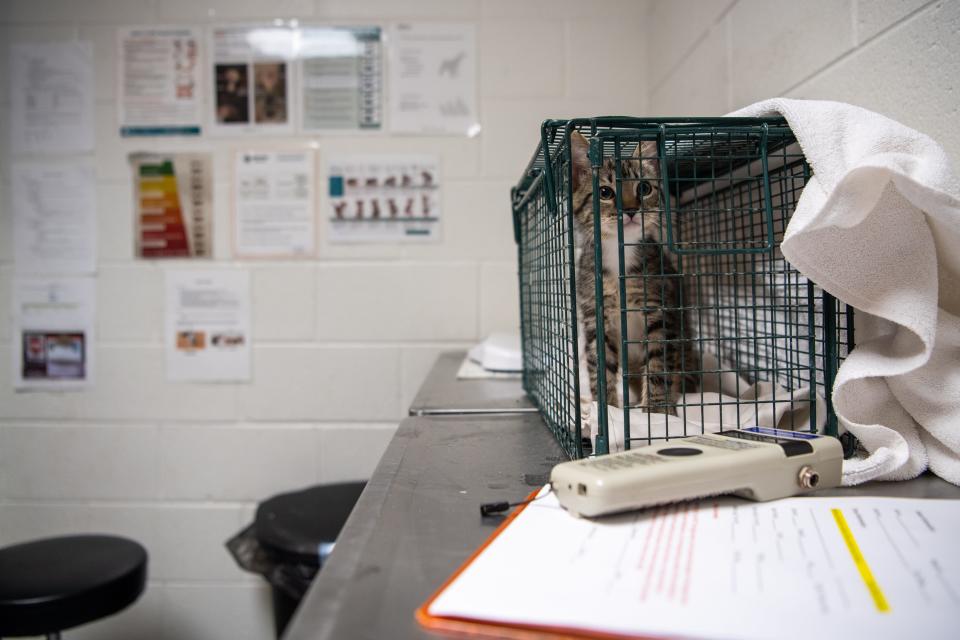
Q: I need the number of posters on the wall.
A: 11